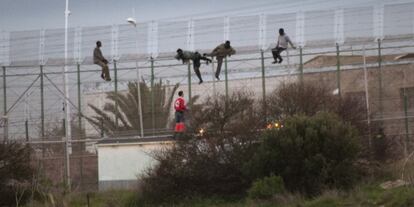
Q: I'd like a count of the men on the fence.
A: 4